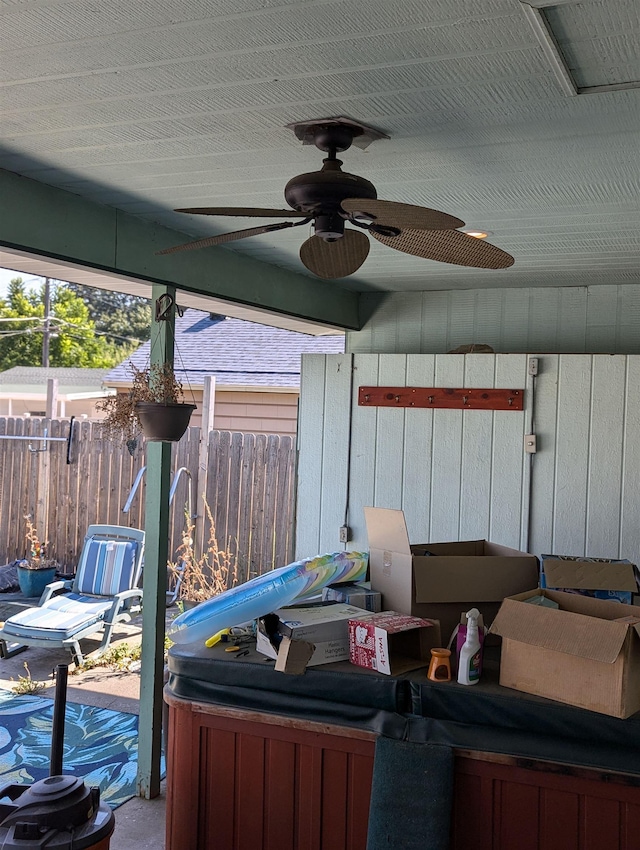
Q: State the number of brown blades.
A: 5